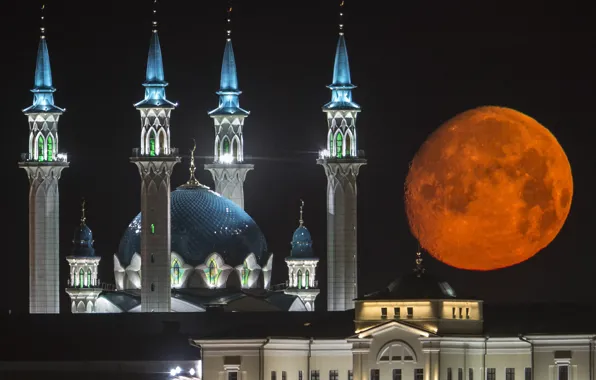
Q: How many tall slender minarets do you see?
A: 4